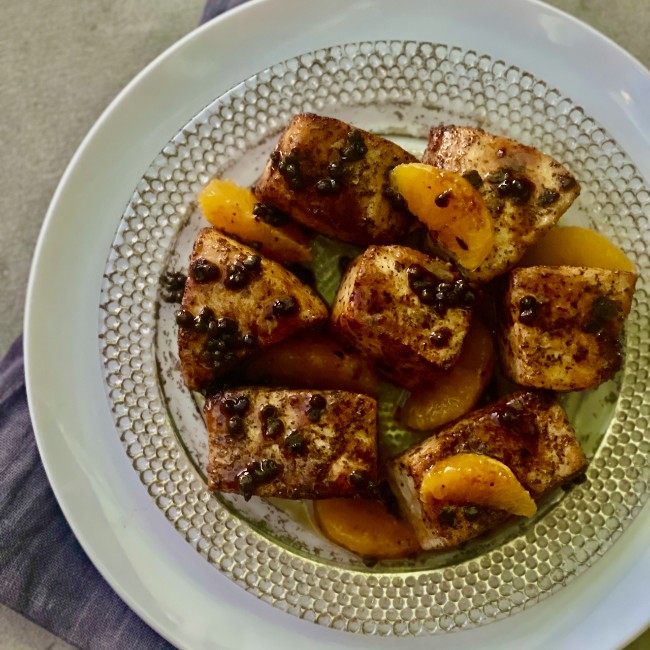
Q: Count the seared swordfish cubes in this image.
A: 7